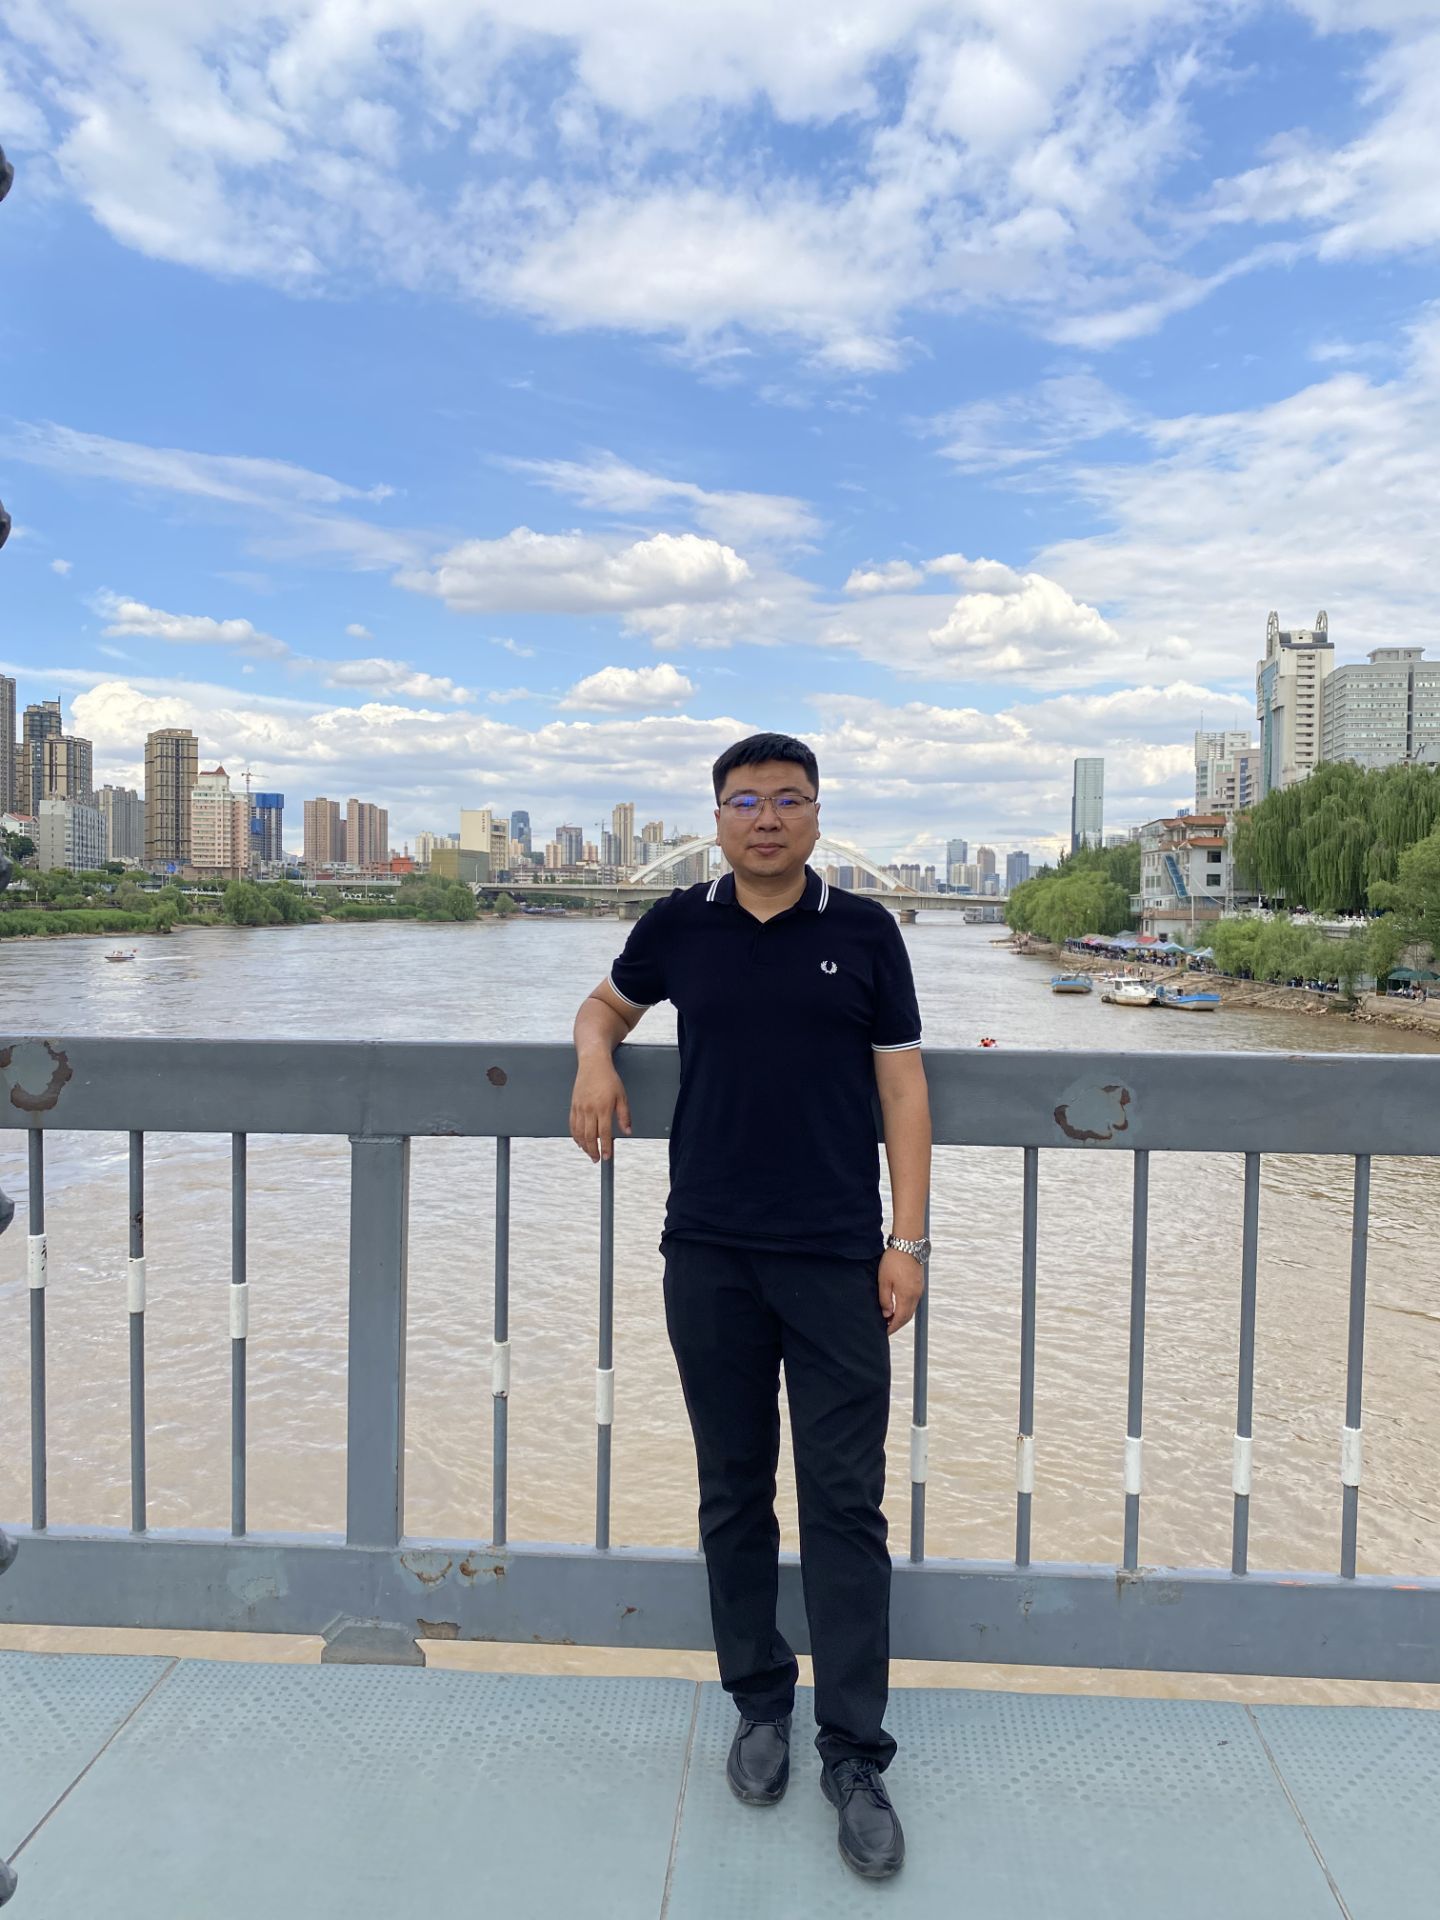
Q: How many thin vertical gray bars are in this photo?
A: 10